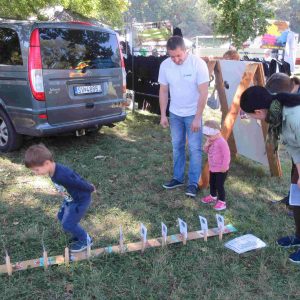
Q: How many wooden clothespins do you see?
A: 10